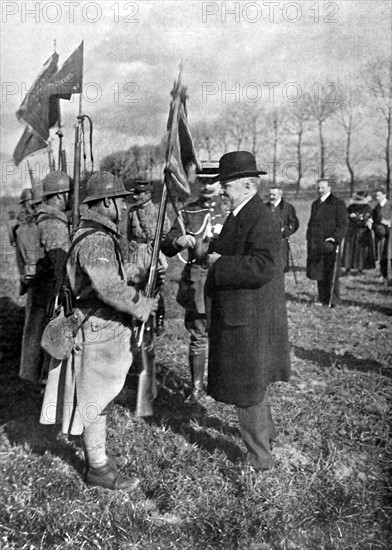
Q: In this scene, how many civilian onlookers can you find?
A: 4